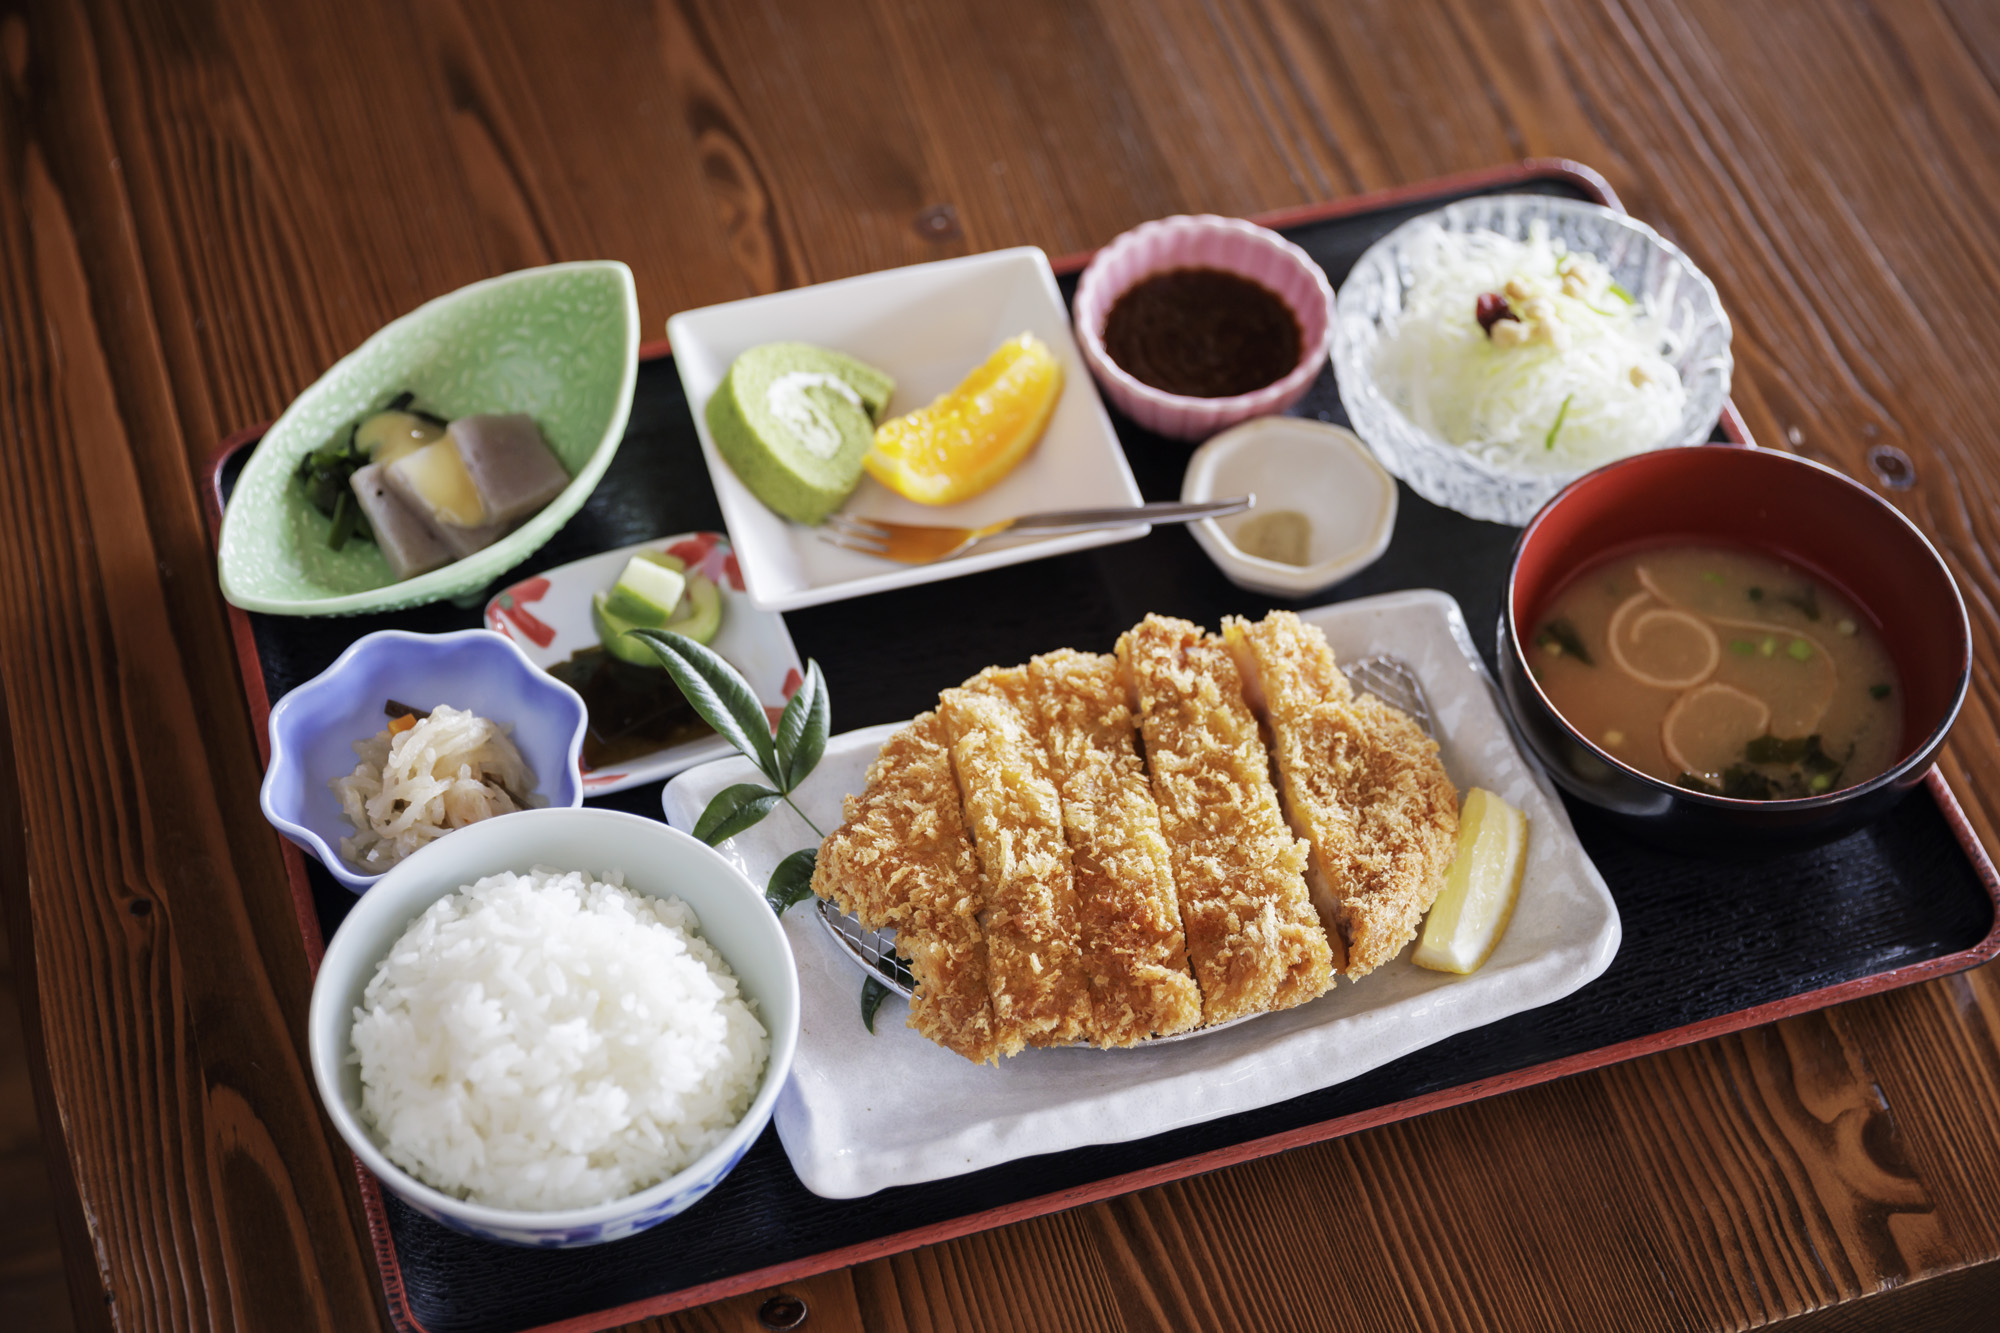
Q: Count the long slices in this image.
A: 5